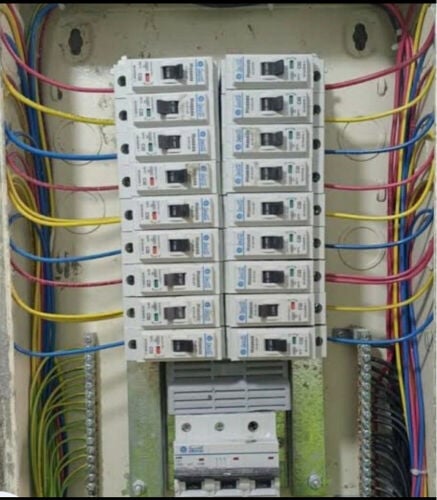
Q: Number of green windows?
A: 12